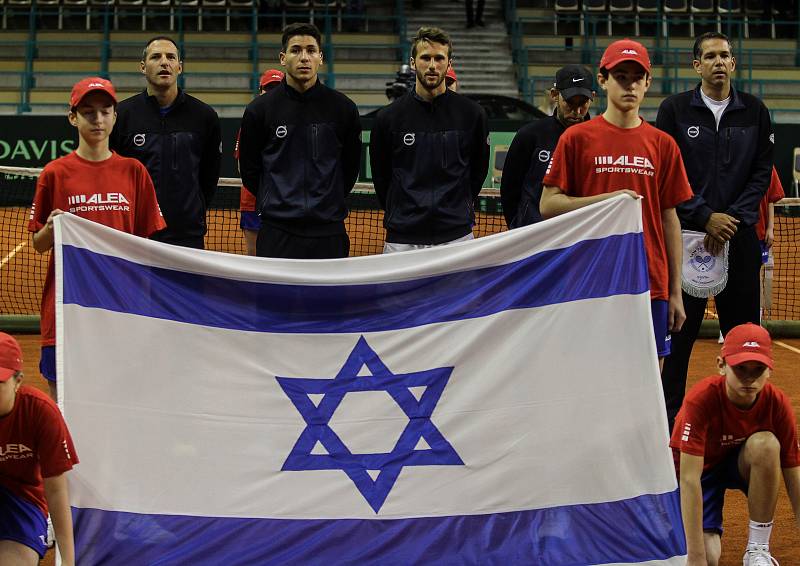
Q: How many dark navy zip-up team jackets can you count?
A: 5